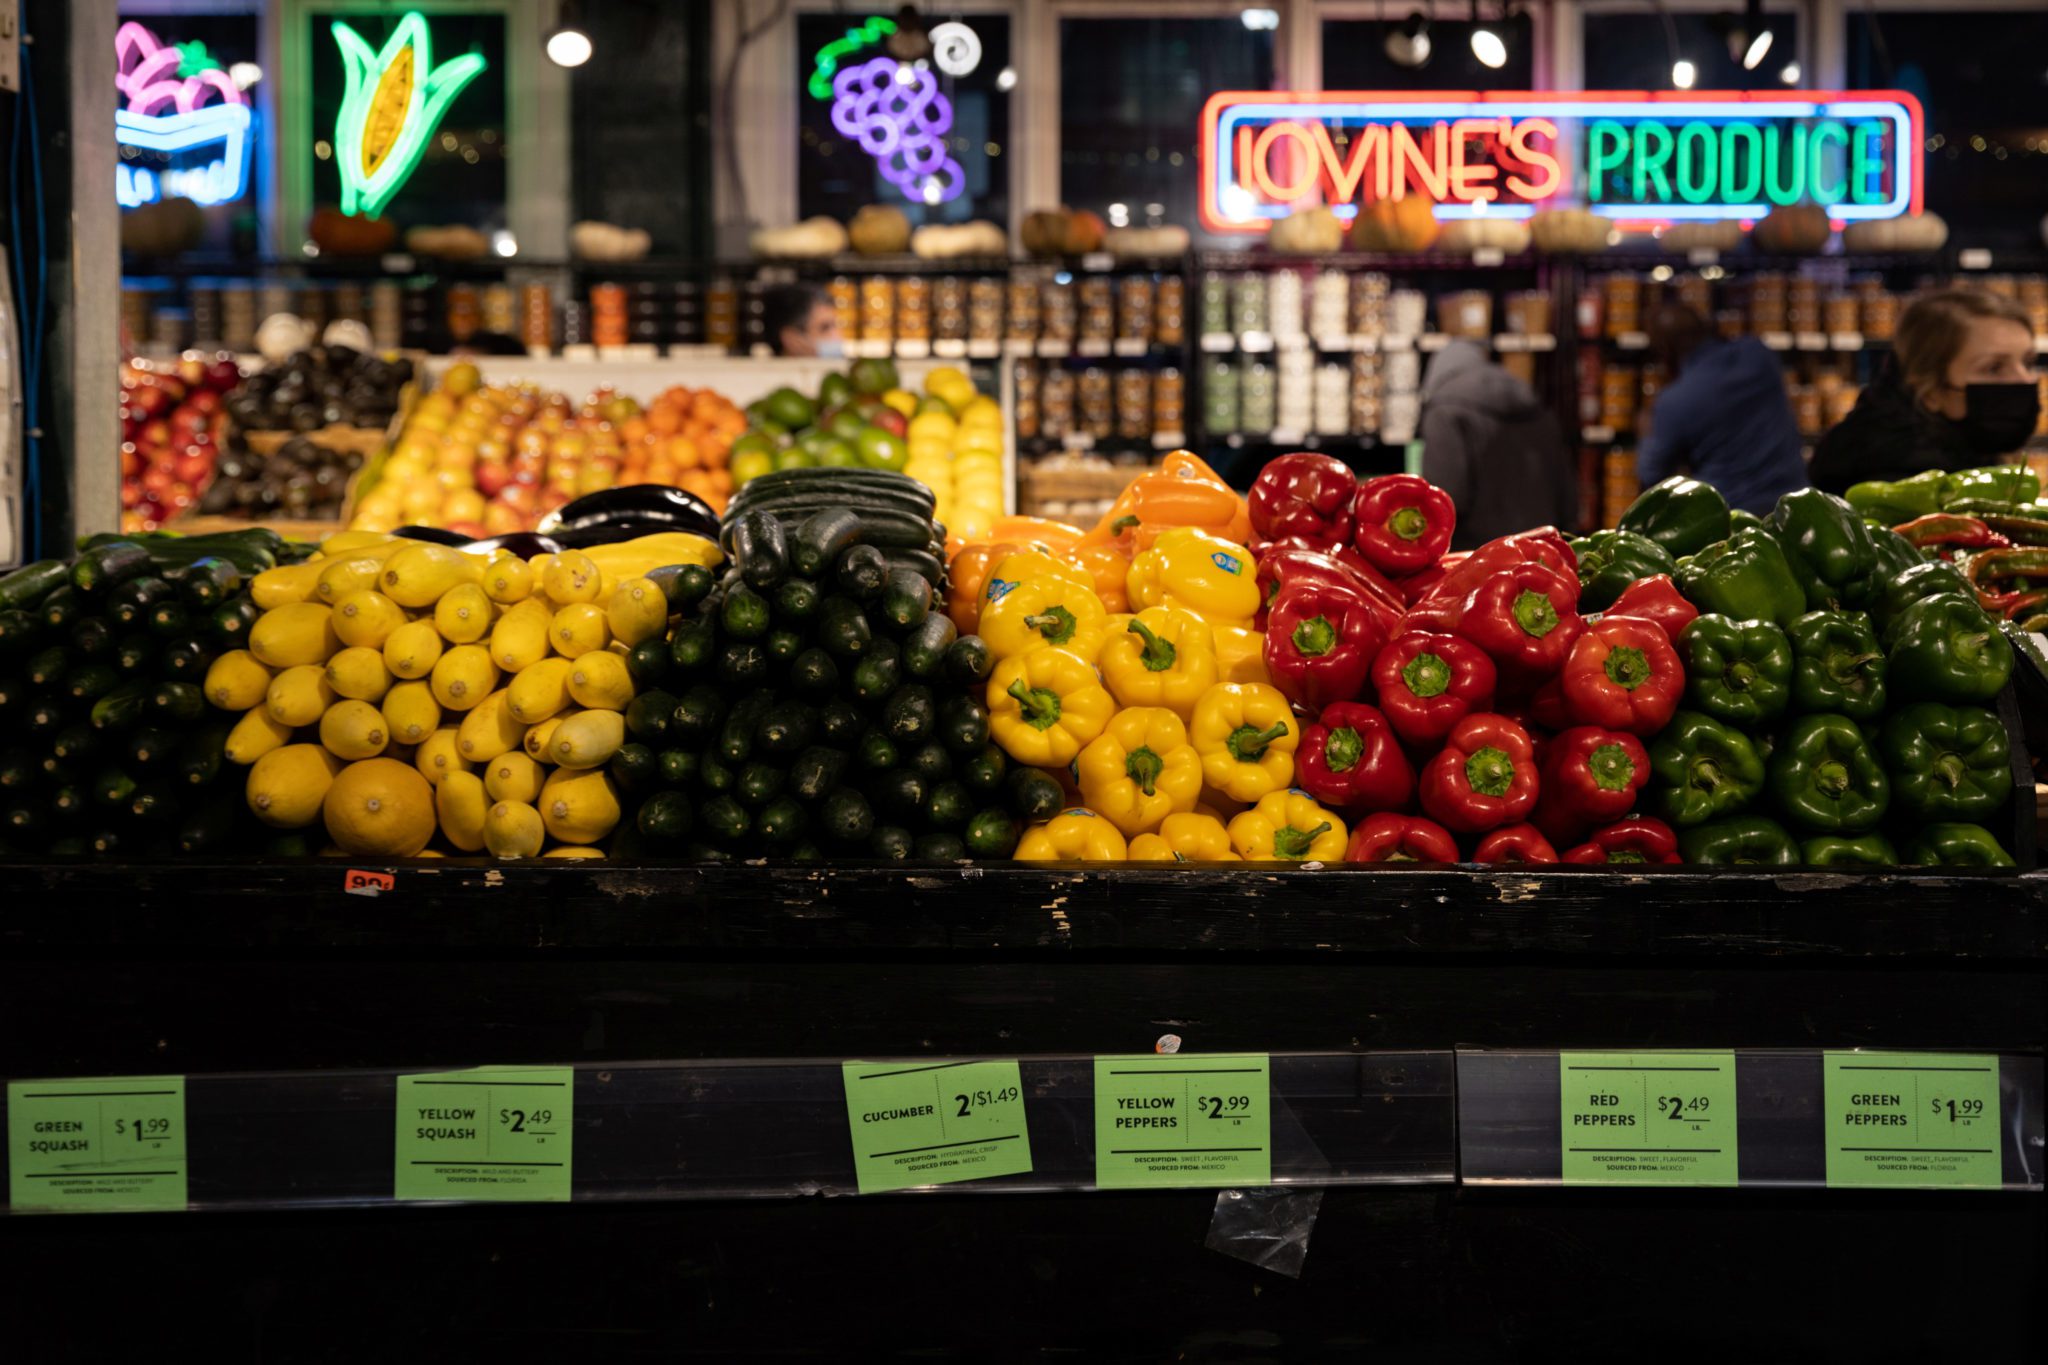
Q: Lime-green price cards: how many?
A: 6